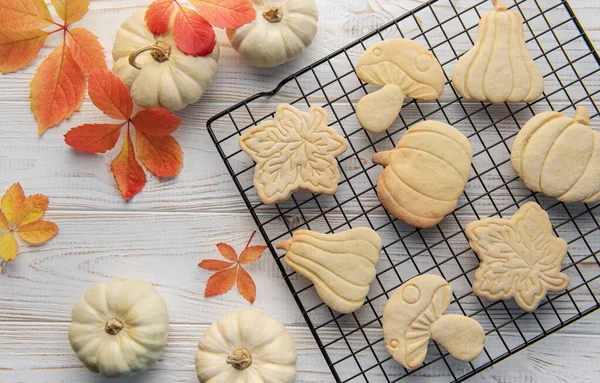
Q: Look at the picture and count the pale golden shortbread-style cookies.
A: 8